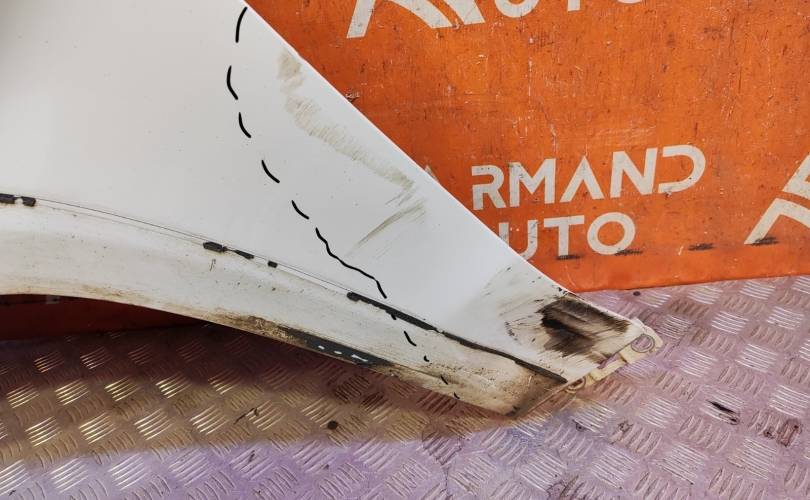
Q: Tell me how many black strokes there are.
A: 11